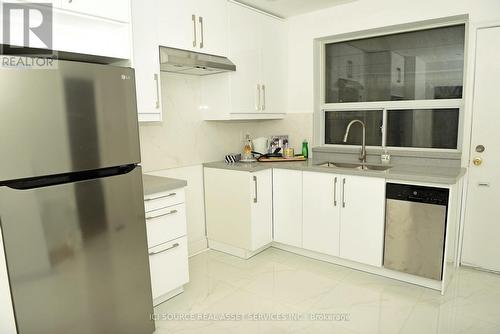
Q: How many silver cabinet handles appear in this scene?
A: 11